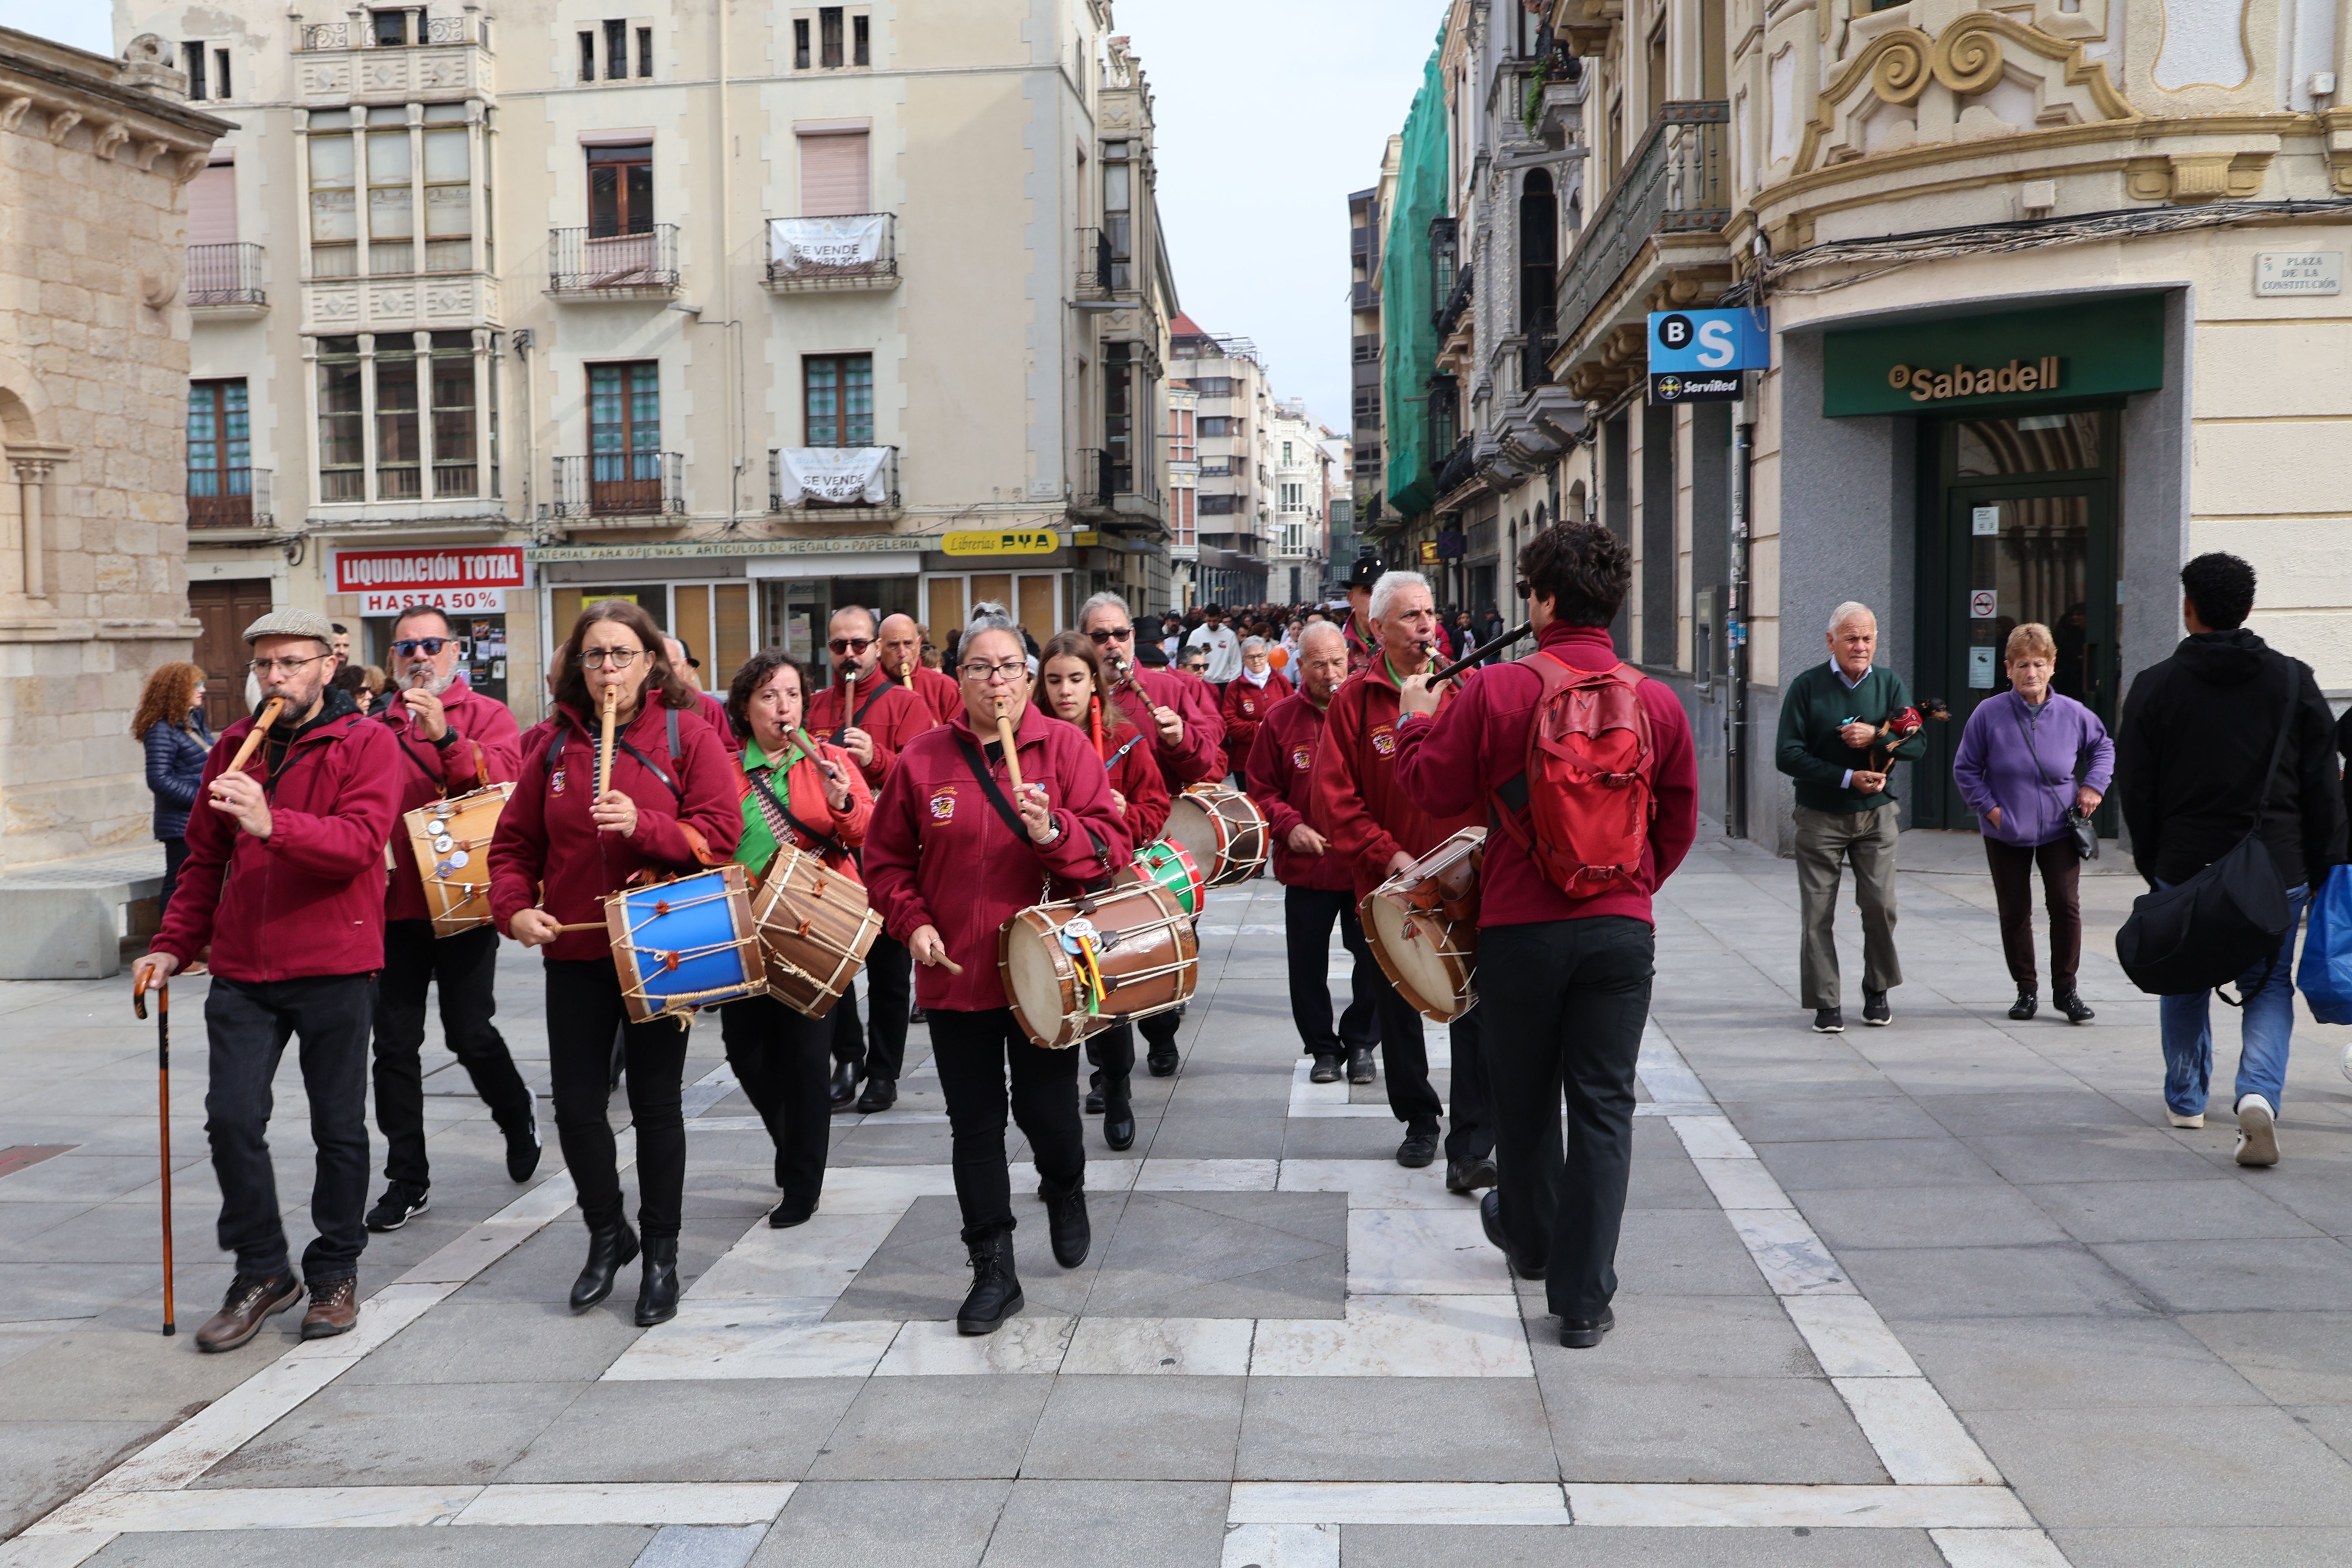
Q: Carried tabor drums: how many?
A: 7